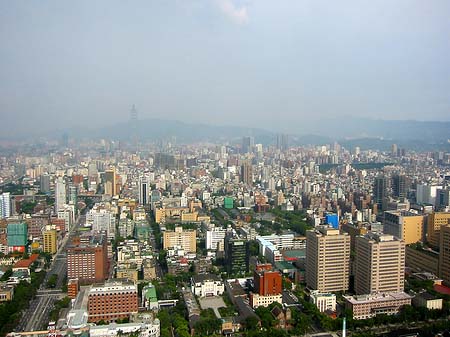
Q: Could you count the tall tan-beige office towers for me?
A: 2